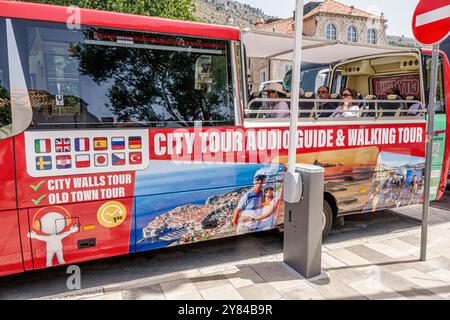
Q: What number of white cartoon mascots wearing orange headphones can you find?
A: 1